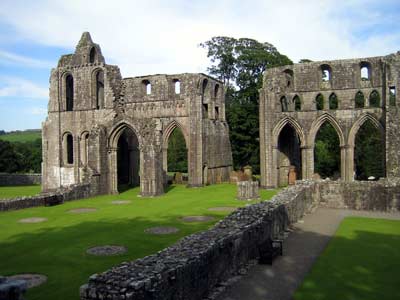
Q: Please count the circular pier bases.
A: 8